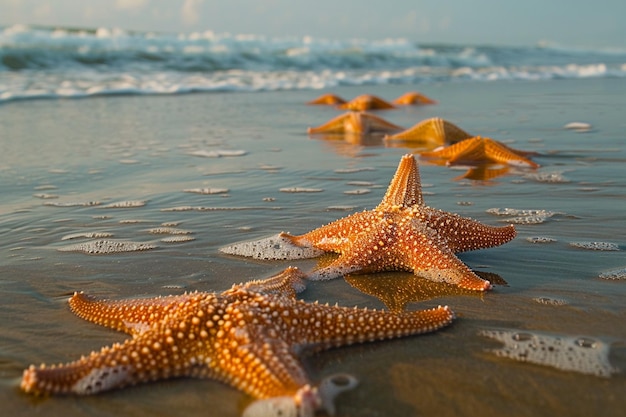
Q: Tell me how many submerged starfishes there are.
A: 6